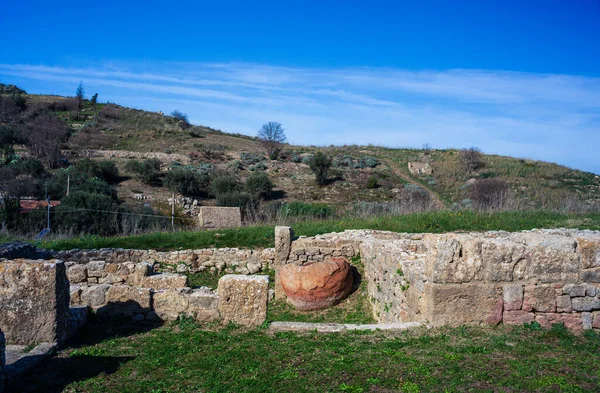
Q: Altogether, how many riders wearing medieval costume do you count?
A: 0